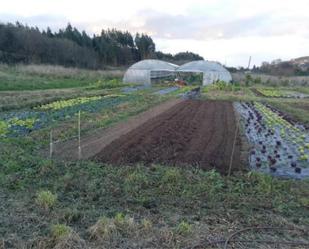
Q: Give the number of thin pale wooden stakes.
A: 3